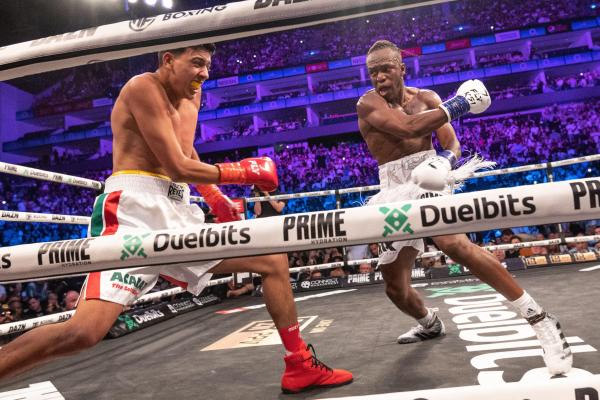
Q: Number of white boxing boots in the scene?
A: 2